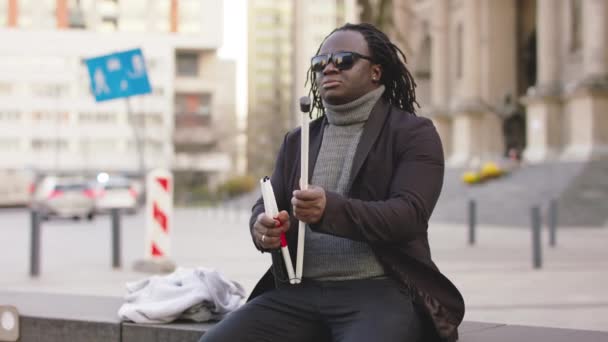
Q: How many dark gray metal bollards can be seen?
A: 5